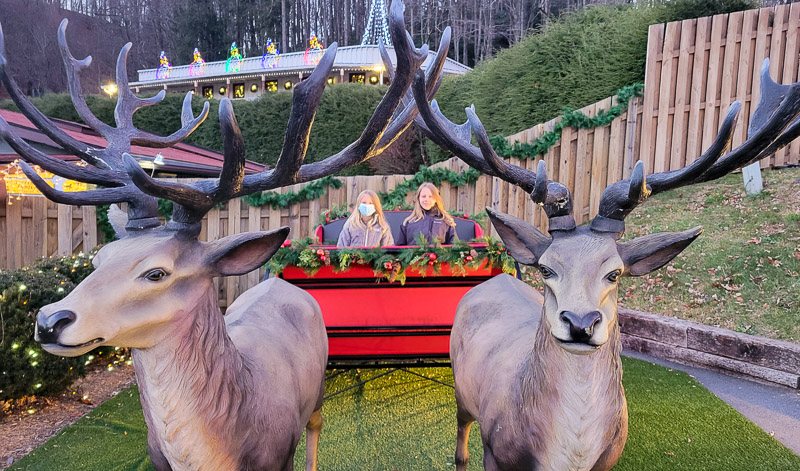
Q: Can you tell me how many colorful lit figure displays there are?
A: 5